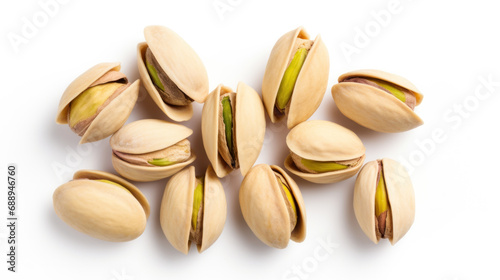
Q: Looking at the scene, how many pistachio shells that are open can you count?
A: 11